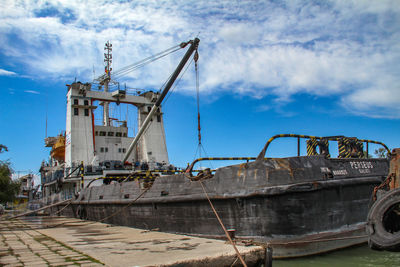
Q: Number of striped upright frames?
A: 2